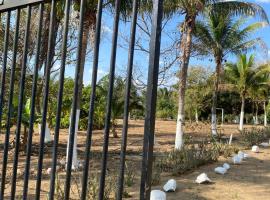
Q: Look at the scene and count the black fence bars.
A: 11